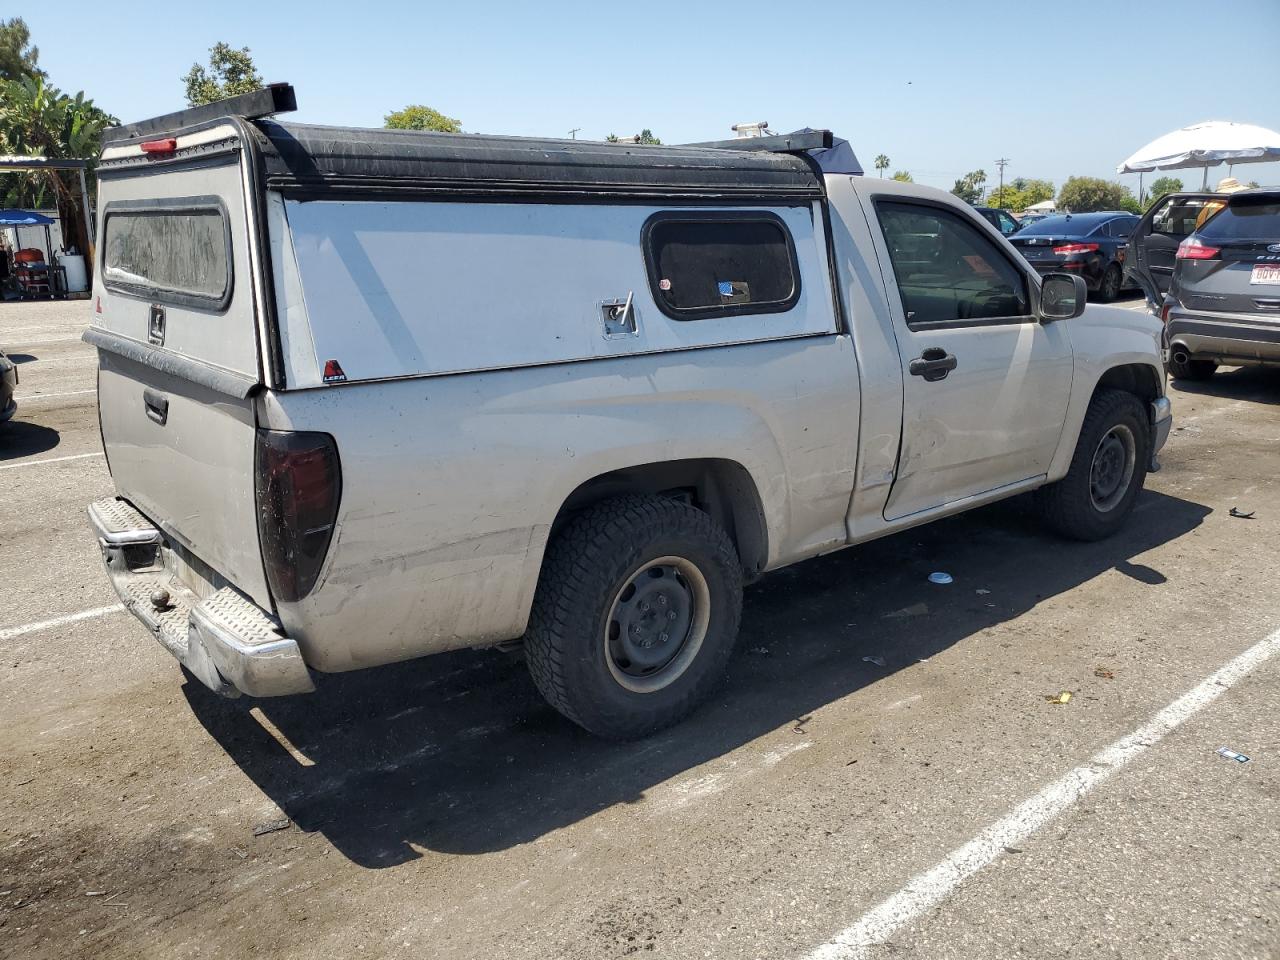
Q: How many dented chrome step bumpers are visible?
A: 1